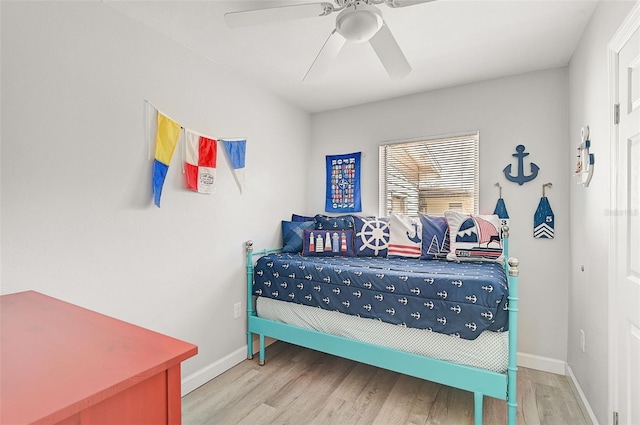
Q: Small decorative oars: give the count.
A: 2